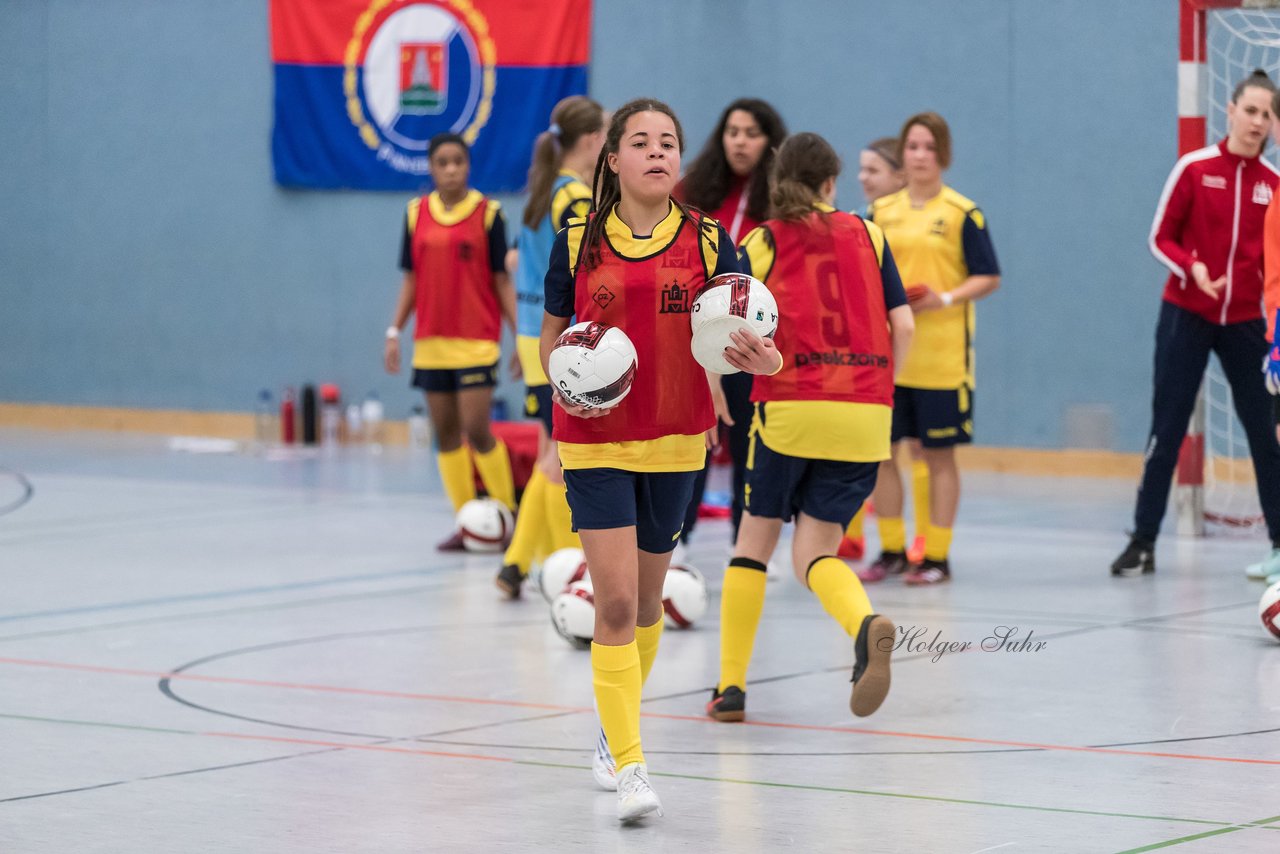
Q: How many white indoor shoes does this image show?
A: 2